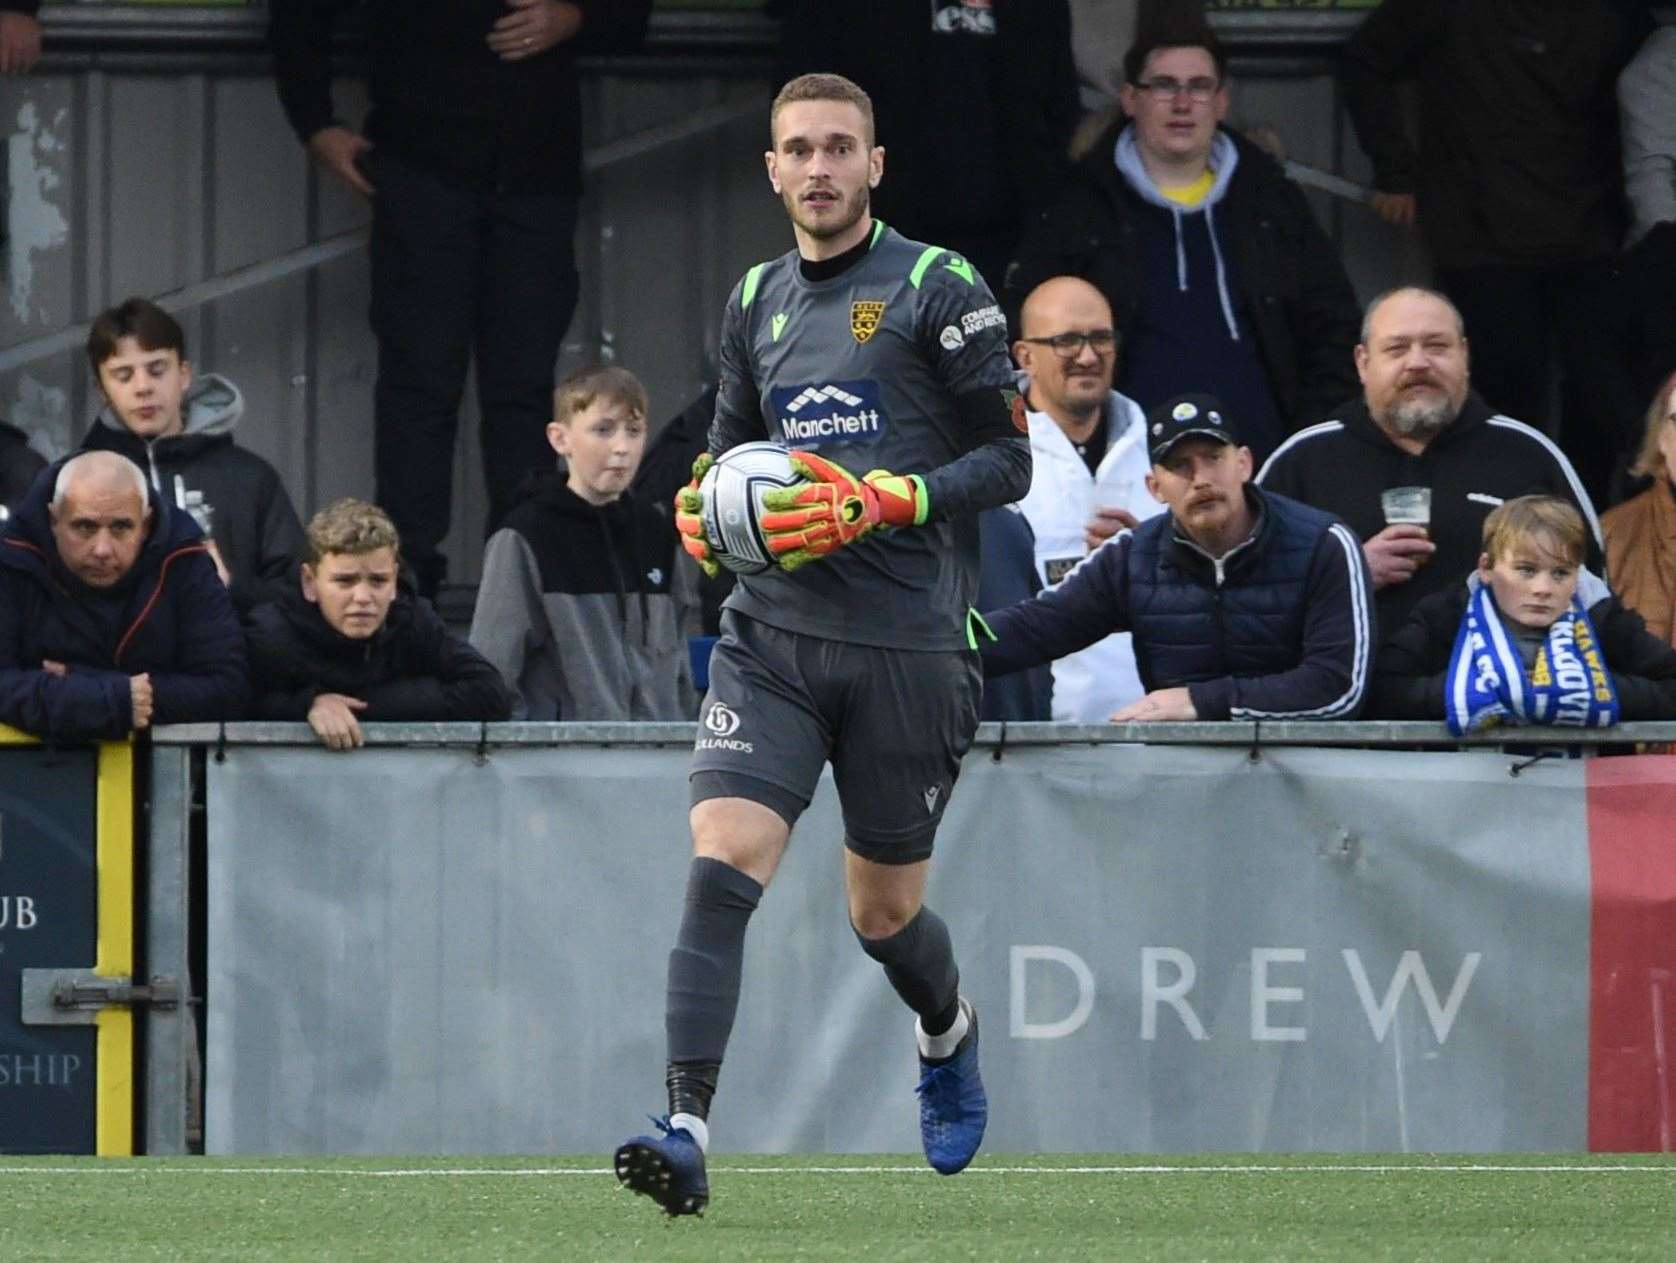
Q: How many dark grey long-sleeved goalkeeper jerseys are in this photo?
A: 1